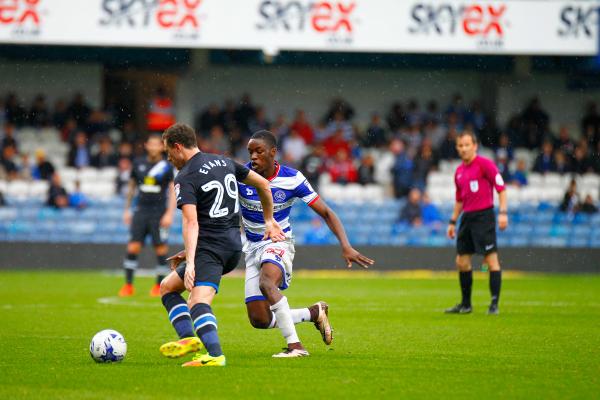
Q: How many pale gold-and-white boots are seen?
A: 2